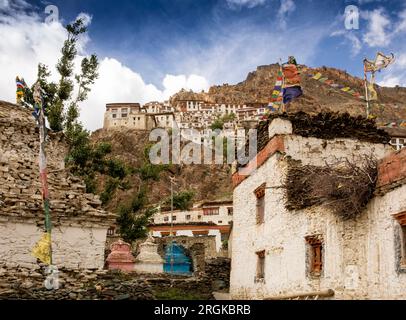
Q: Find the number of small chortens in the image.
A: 3